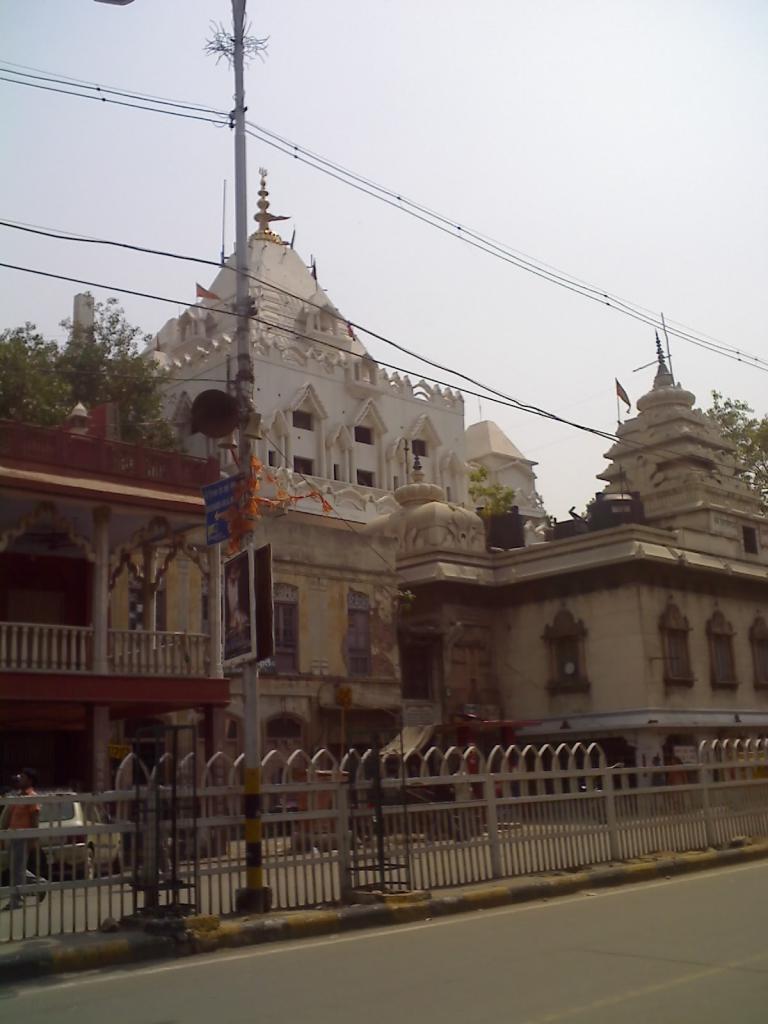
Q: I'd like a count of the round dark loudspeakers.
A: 1